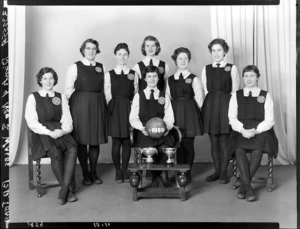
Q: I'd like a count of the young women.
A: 8